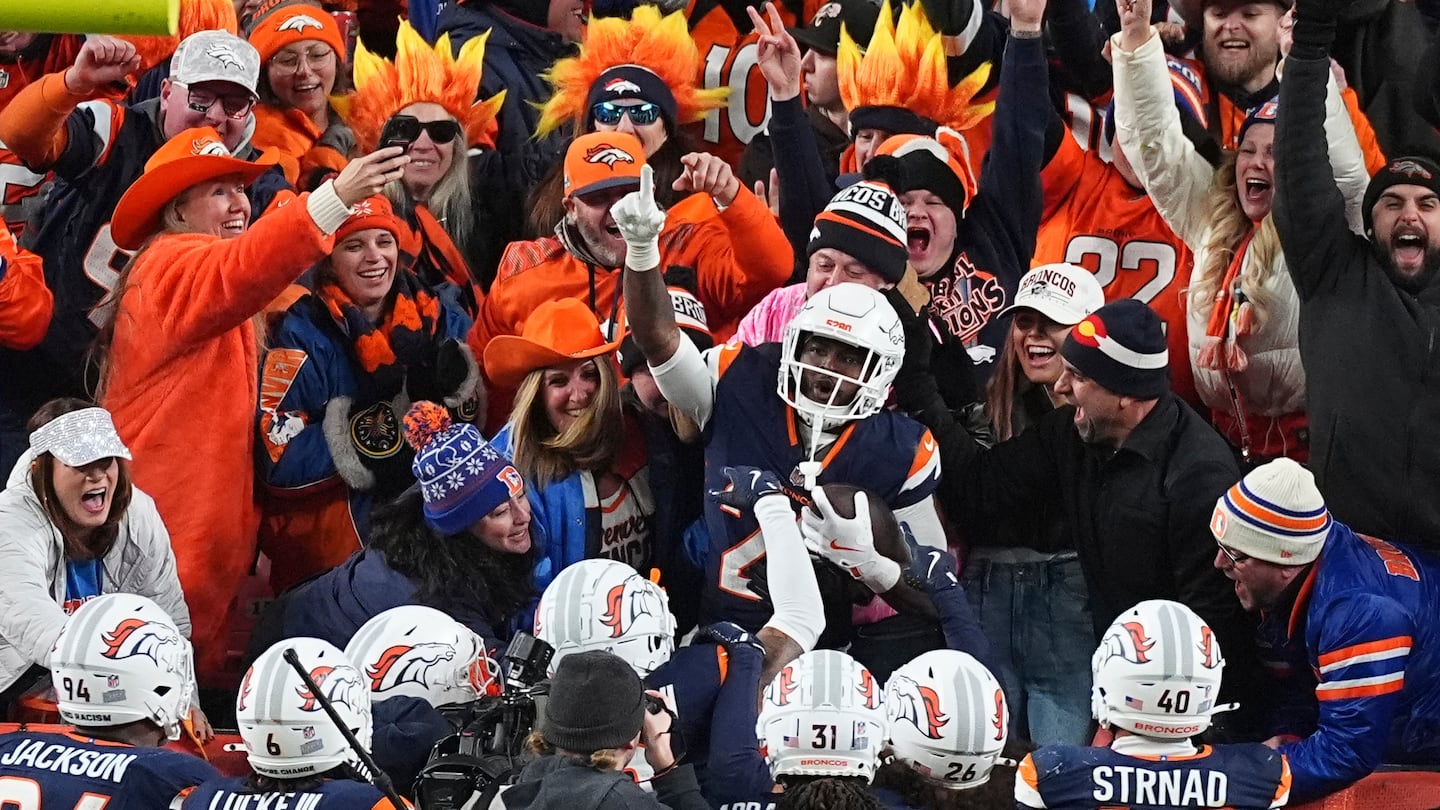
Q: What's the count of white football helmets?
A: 8